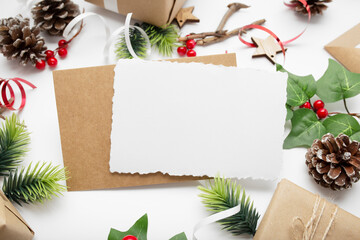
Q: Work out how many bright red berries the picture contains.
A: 12